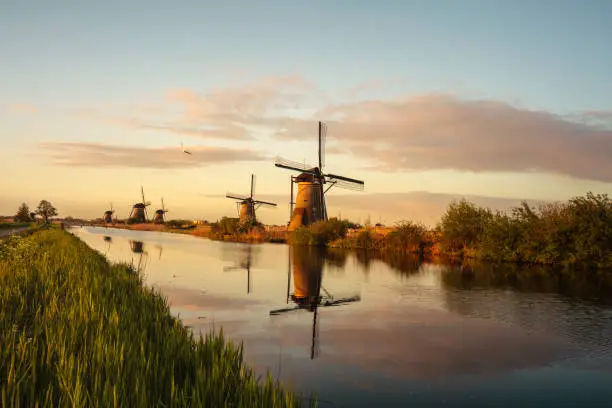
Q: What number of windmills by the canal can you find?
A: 5